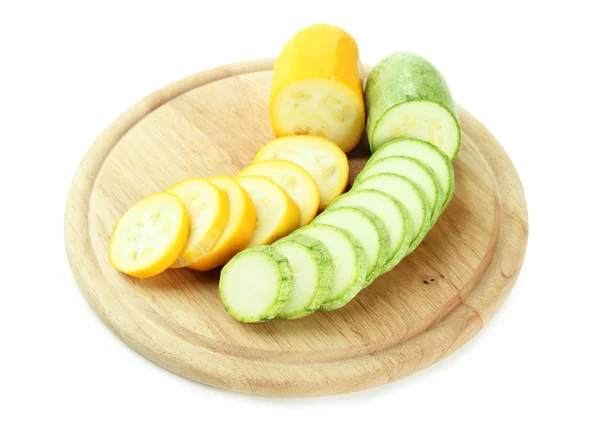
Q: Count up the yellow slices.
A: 6